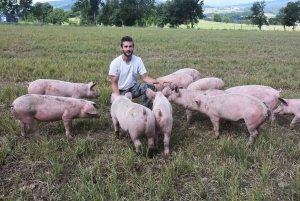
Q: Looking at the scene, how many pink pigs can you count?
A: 11